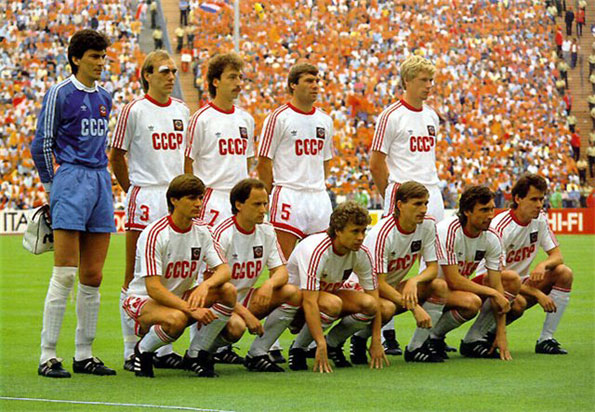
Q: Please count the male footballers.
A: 11